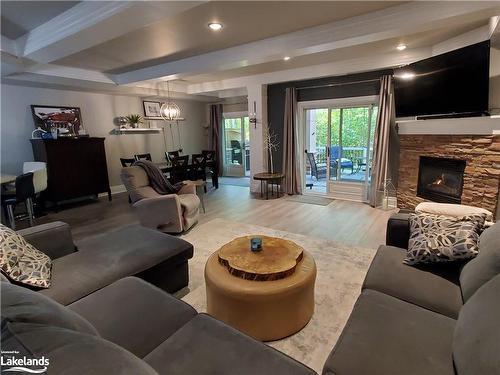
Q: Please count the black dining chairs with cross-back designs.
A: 6